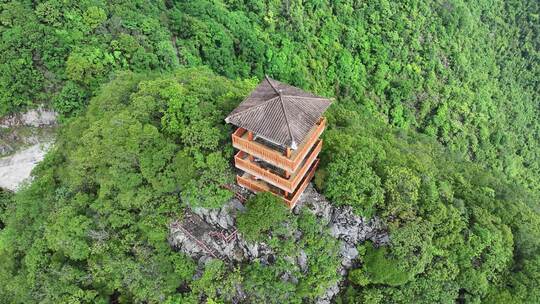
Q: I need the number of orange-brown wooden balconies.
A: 3